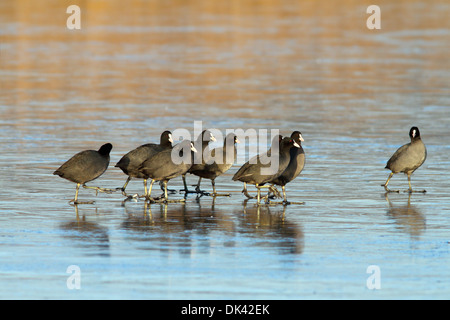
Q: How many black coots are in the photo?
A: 9